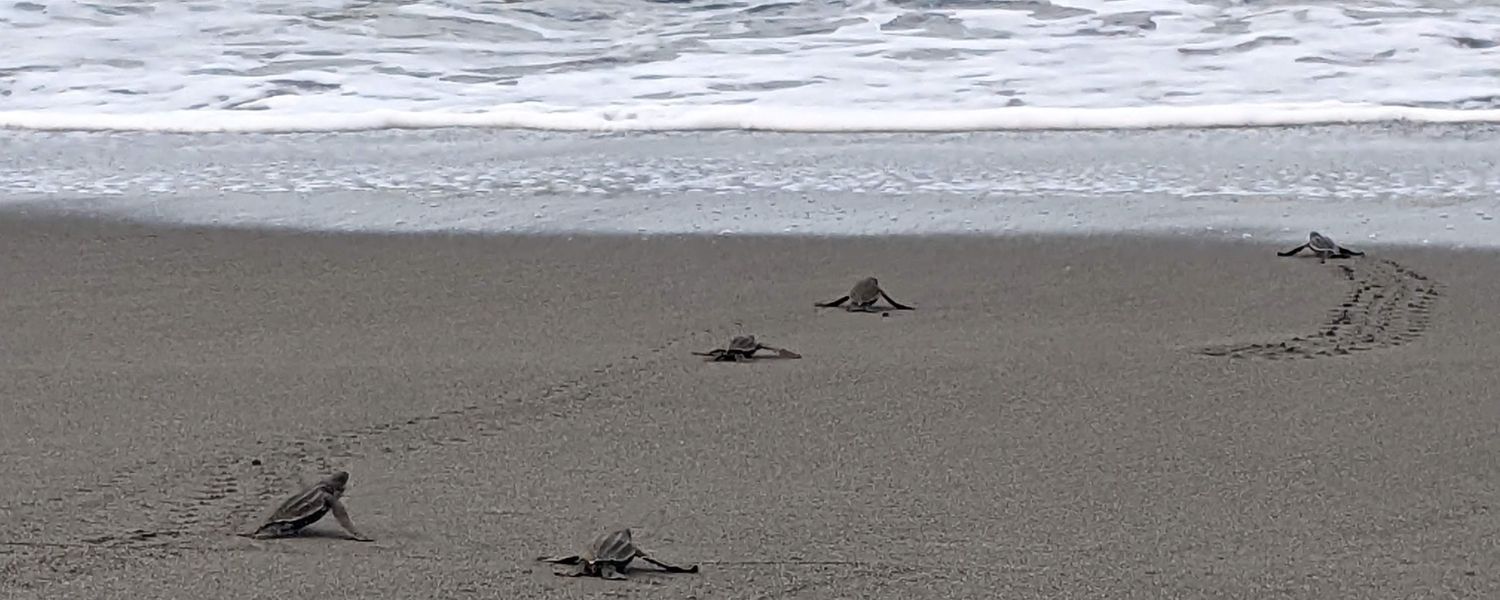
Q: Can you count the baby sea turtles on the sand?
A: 5